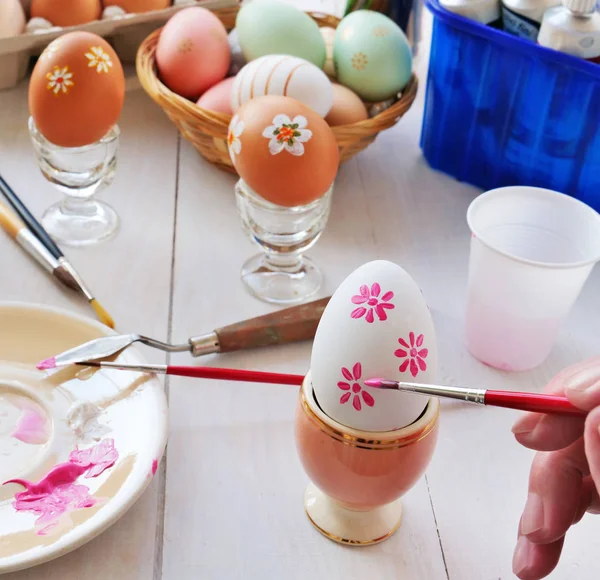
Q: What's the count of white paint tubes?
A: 3